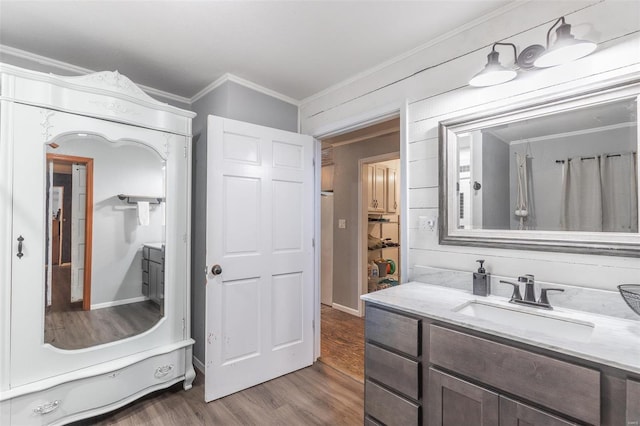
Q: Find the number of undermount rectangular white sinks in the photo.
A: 1